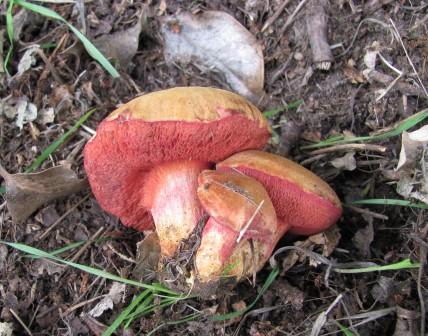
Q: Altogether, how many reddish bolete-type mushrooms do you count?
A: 3